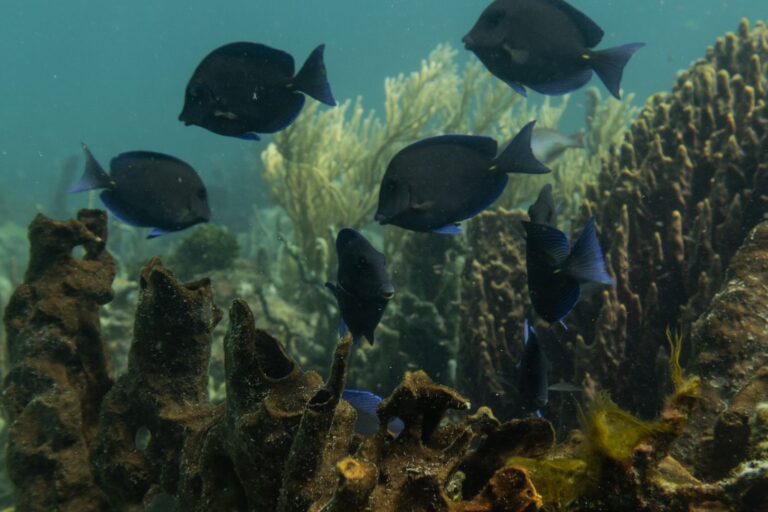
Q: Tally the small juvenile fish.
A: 0